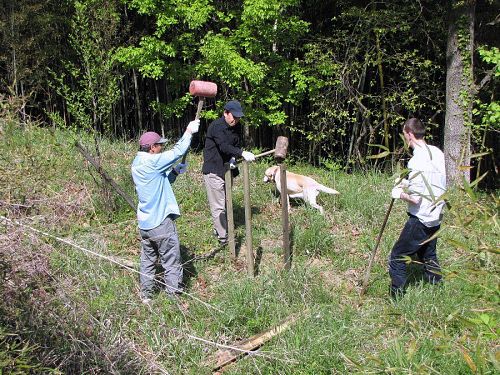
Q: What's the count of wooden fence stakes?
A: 3